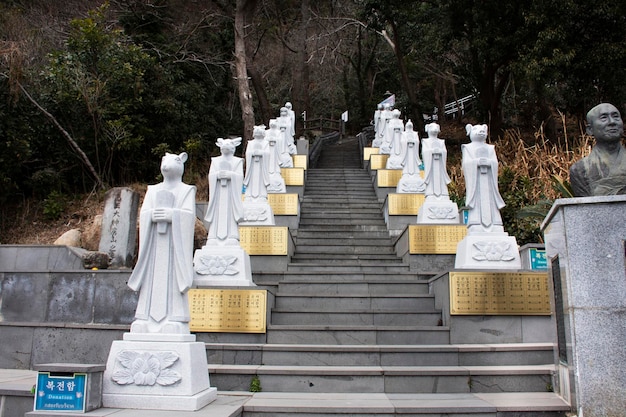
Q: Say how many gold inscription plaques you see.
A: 11